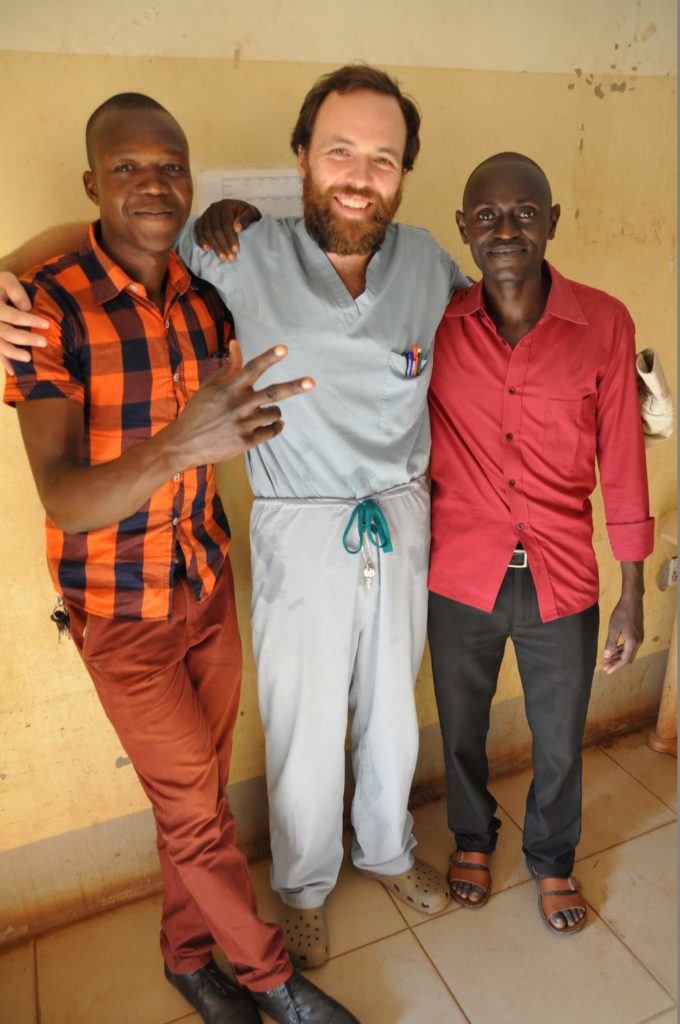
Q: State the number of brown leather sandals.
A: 2